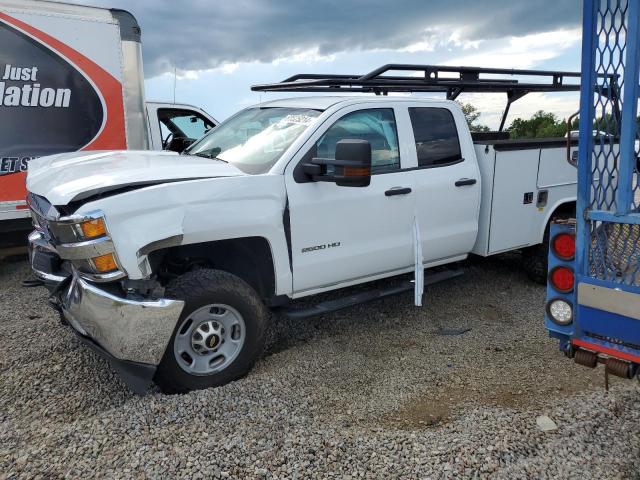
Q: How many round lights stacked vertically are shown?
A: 3